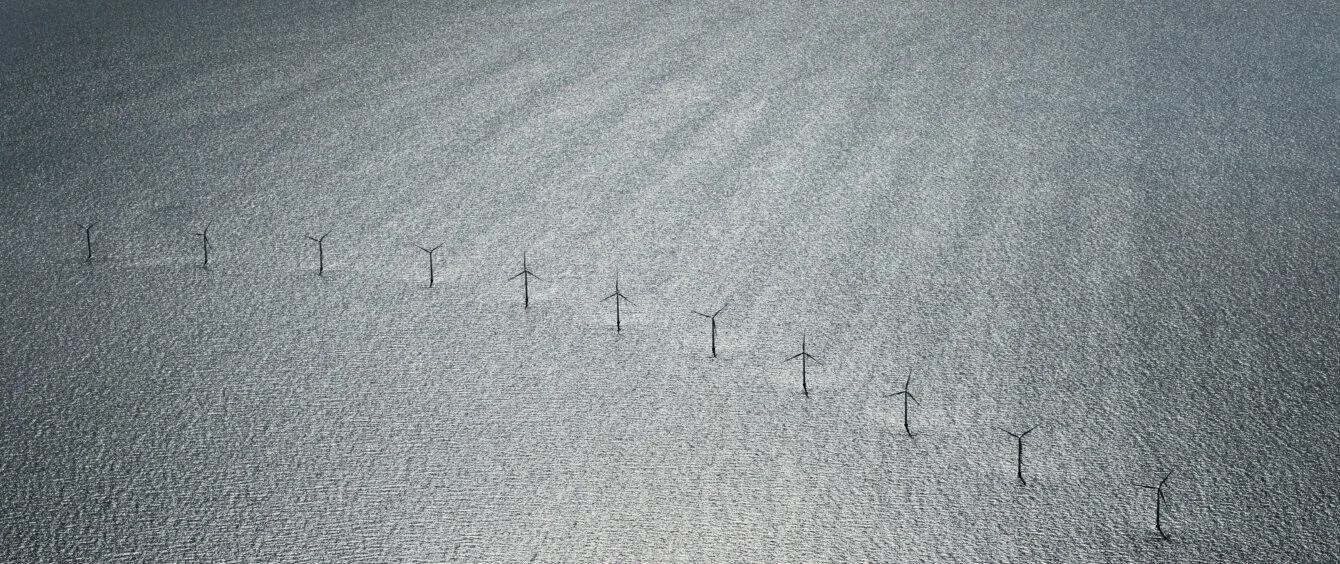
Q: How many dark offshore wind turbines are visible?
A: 11